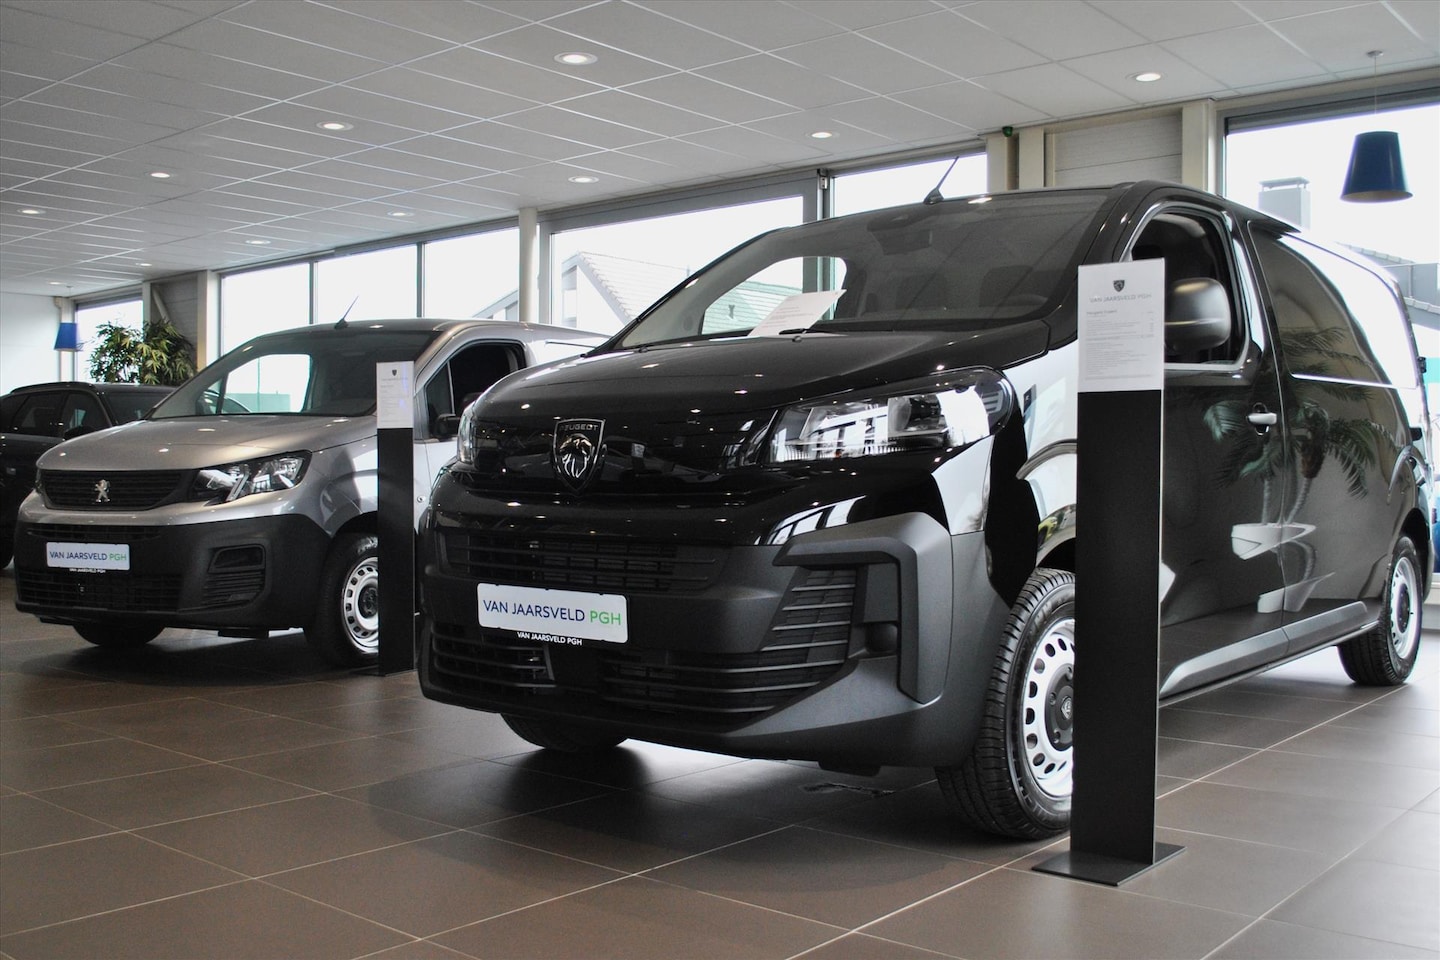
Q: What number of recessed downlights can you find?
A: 11